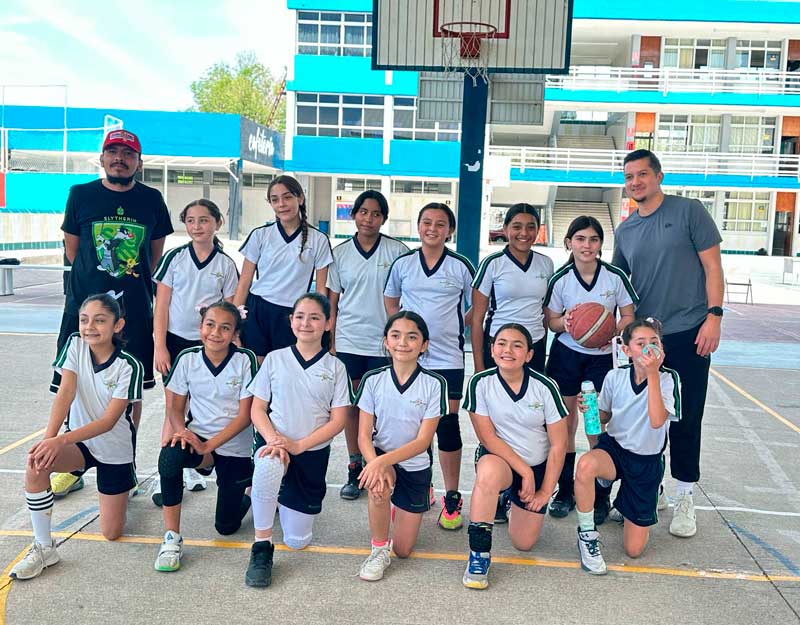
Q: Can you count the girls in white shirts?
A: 12